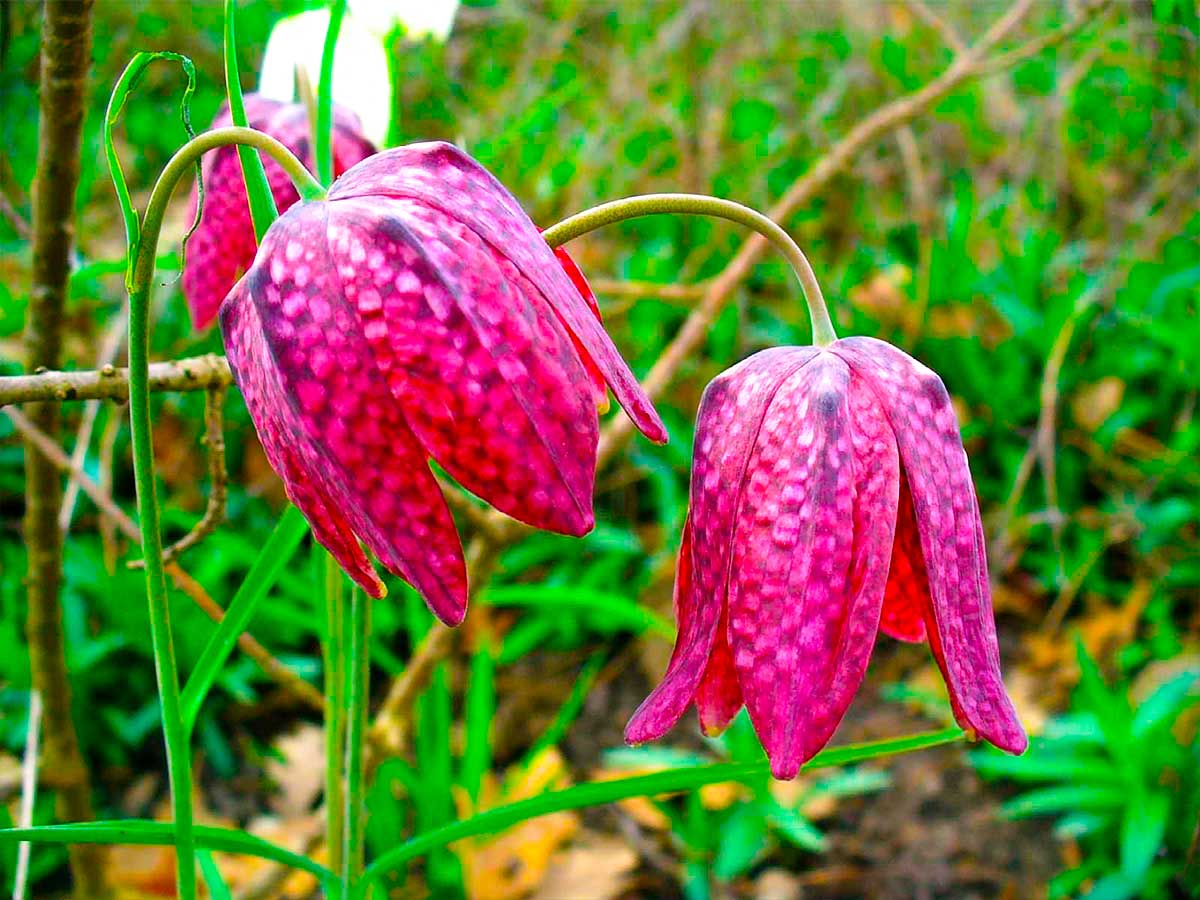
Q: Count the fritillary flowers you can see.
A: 3